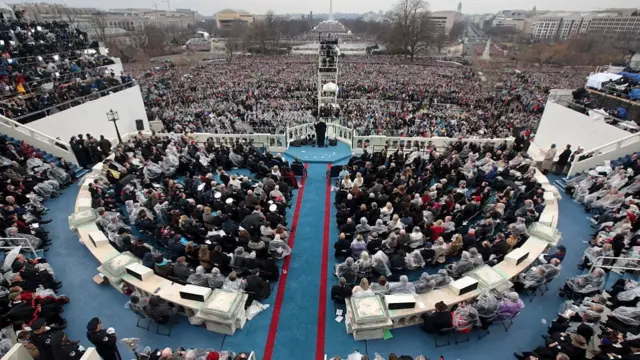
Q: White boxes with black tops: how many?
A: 6